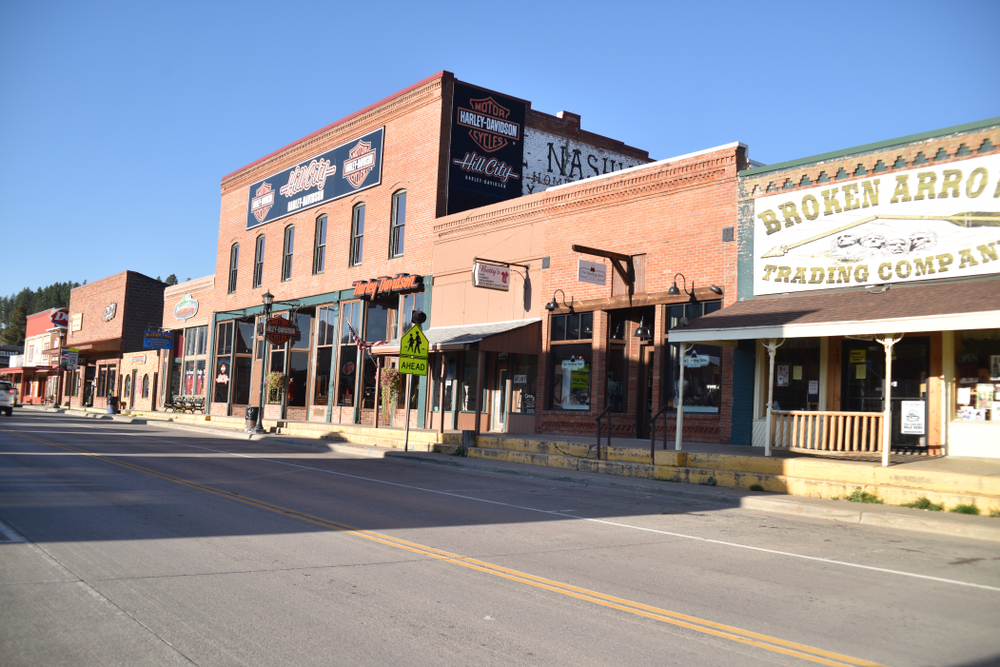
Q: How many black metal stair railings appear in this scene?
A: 2